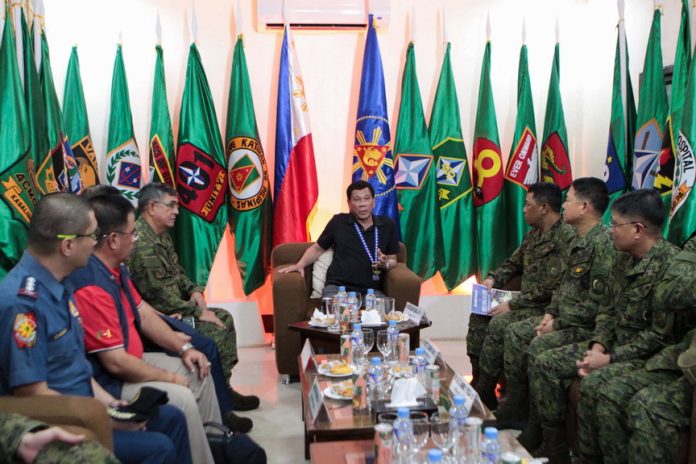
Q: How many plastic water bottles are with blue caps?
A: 11